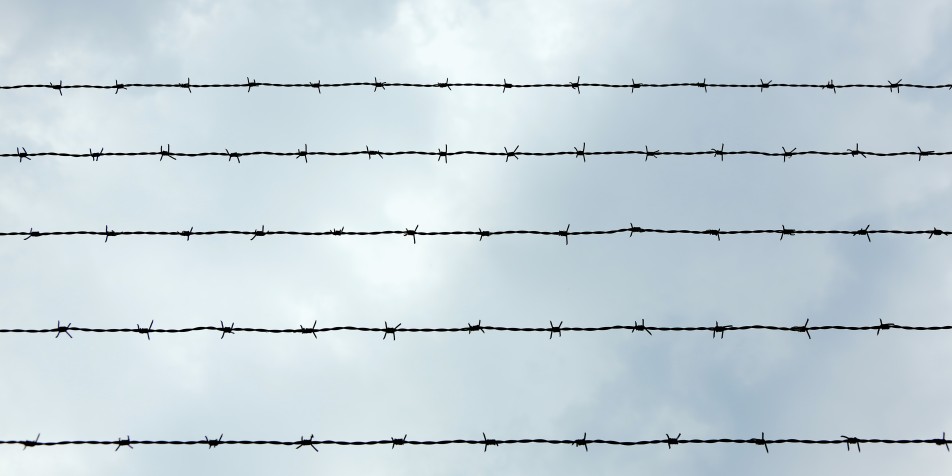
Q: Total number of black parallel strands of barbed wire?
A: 5